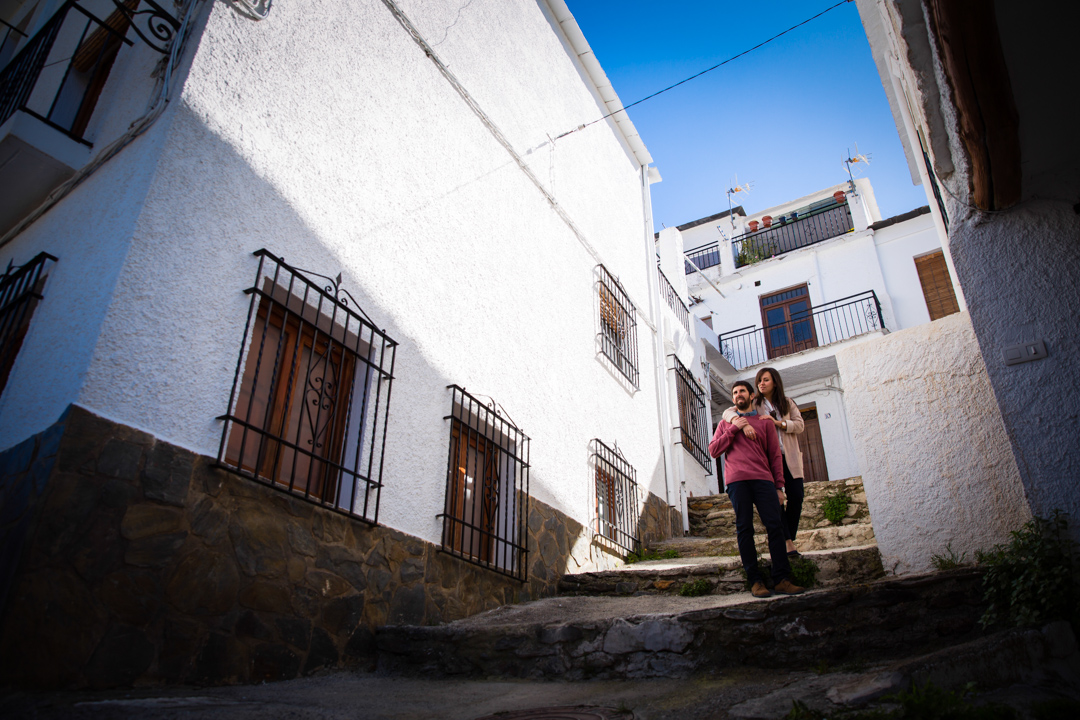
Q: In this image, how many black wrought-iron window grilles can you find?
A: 6